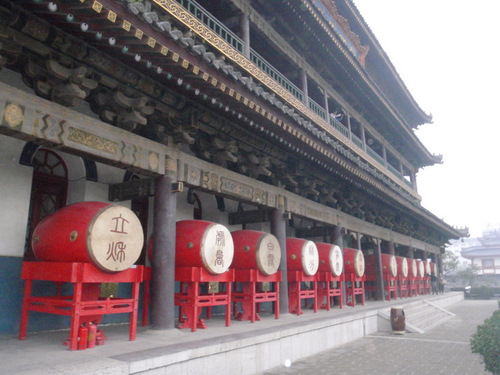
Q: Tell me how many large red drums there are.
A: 12